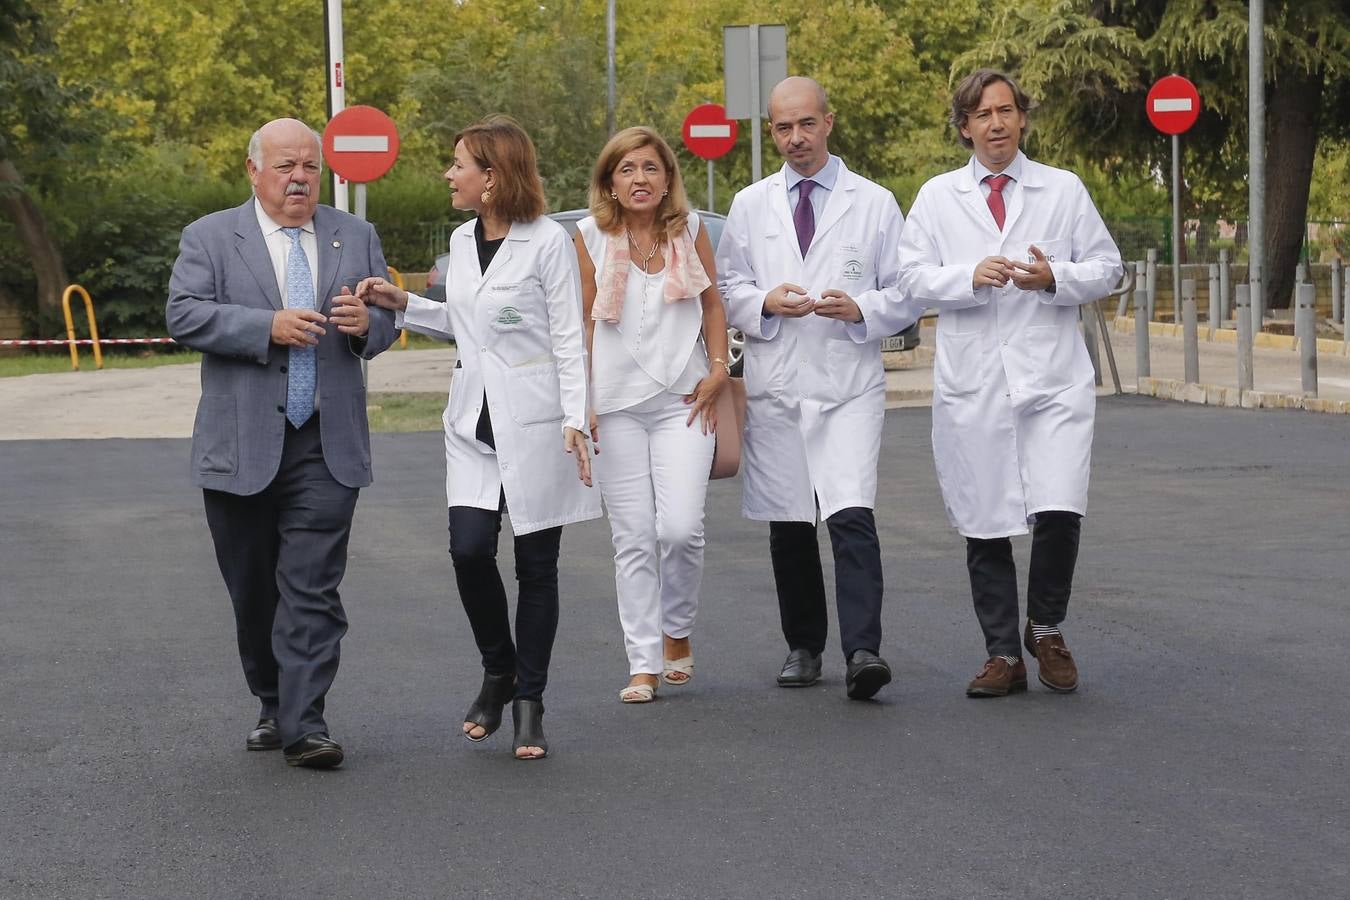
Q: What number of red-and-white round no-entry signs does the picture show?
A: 3